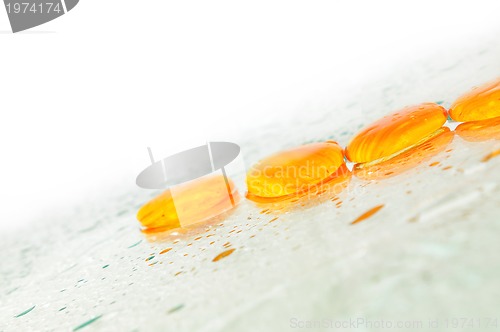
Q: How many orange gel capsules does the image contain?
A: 4